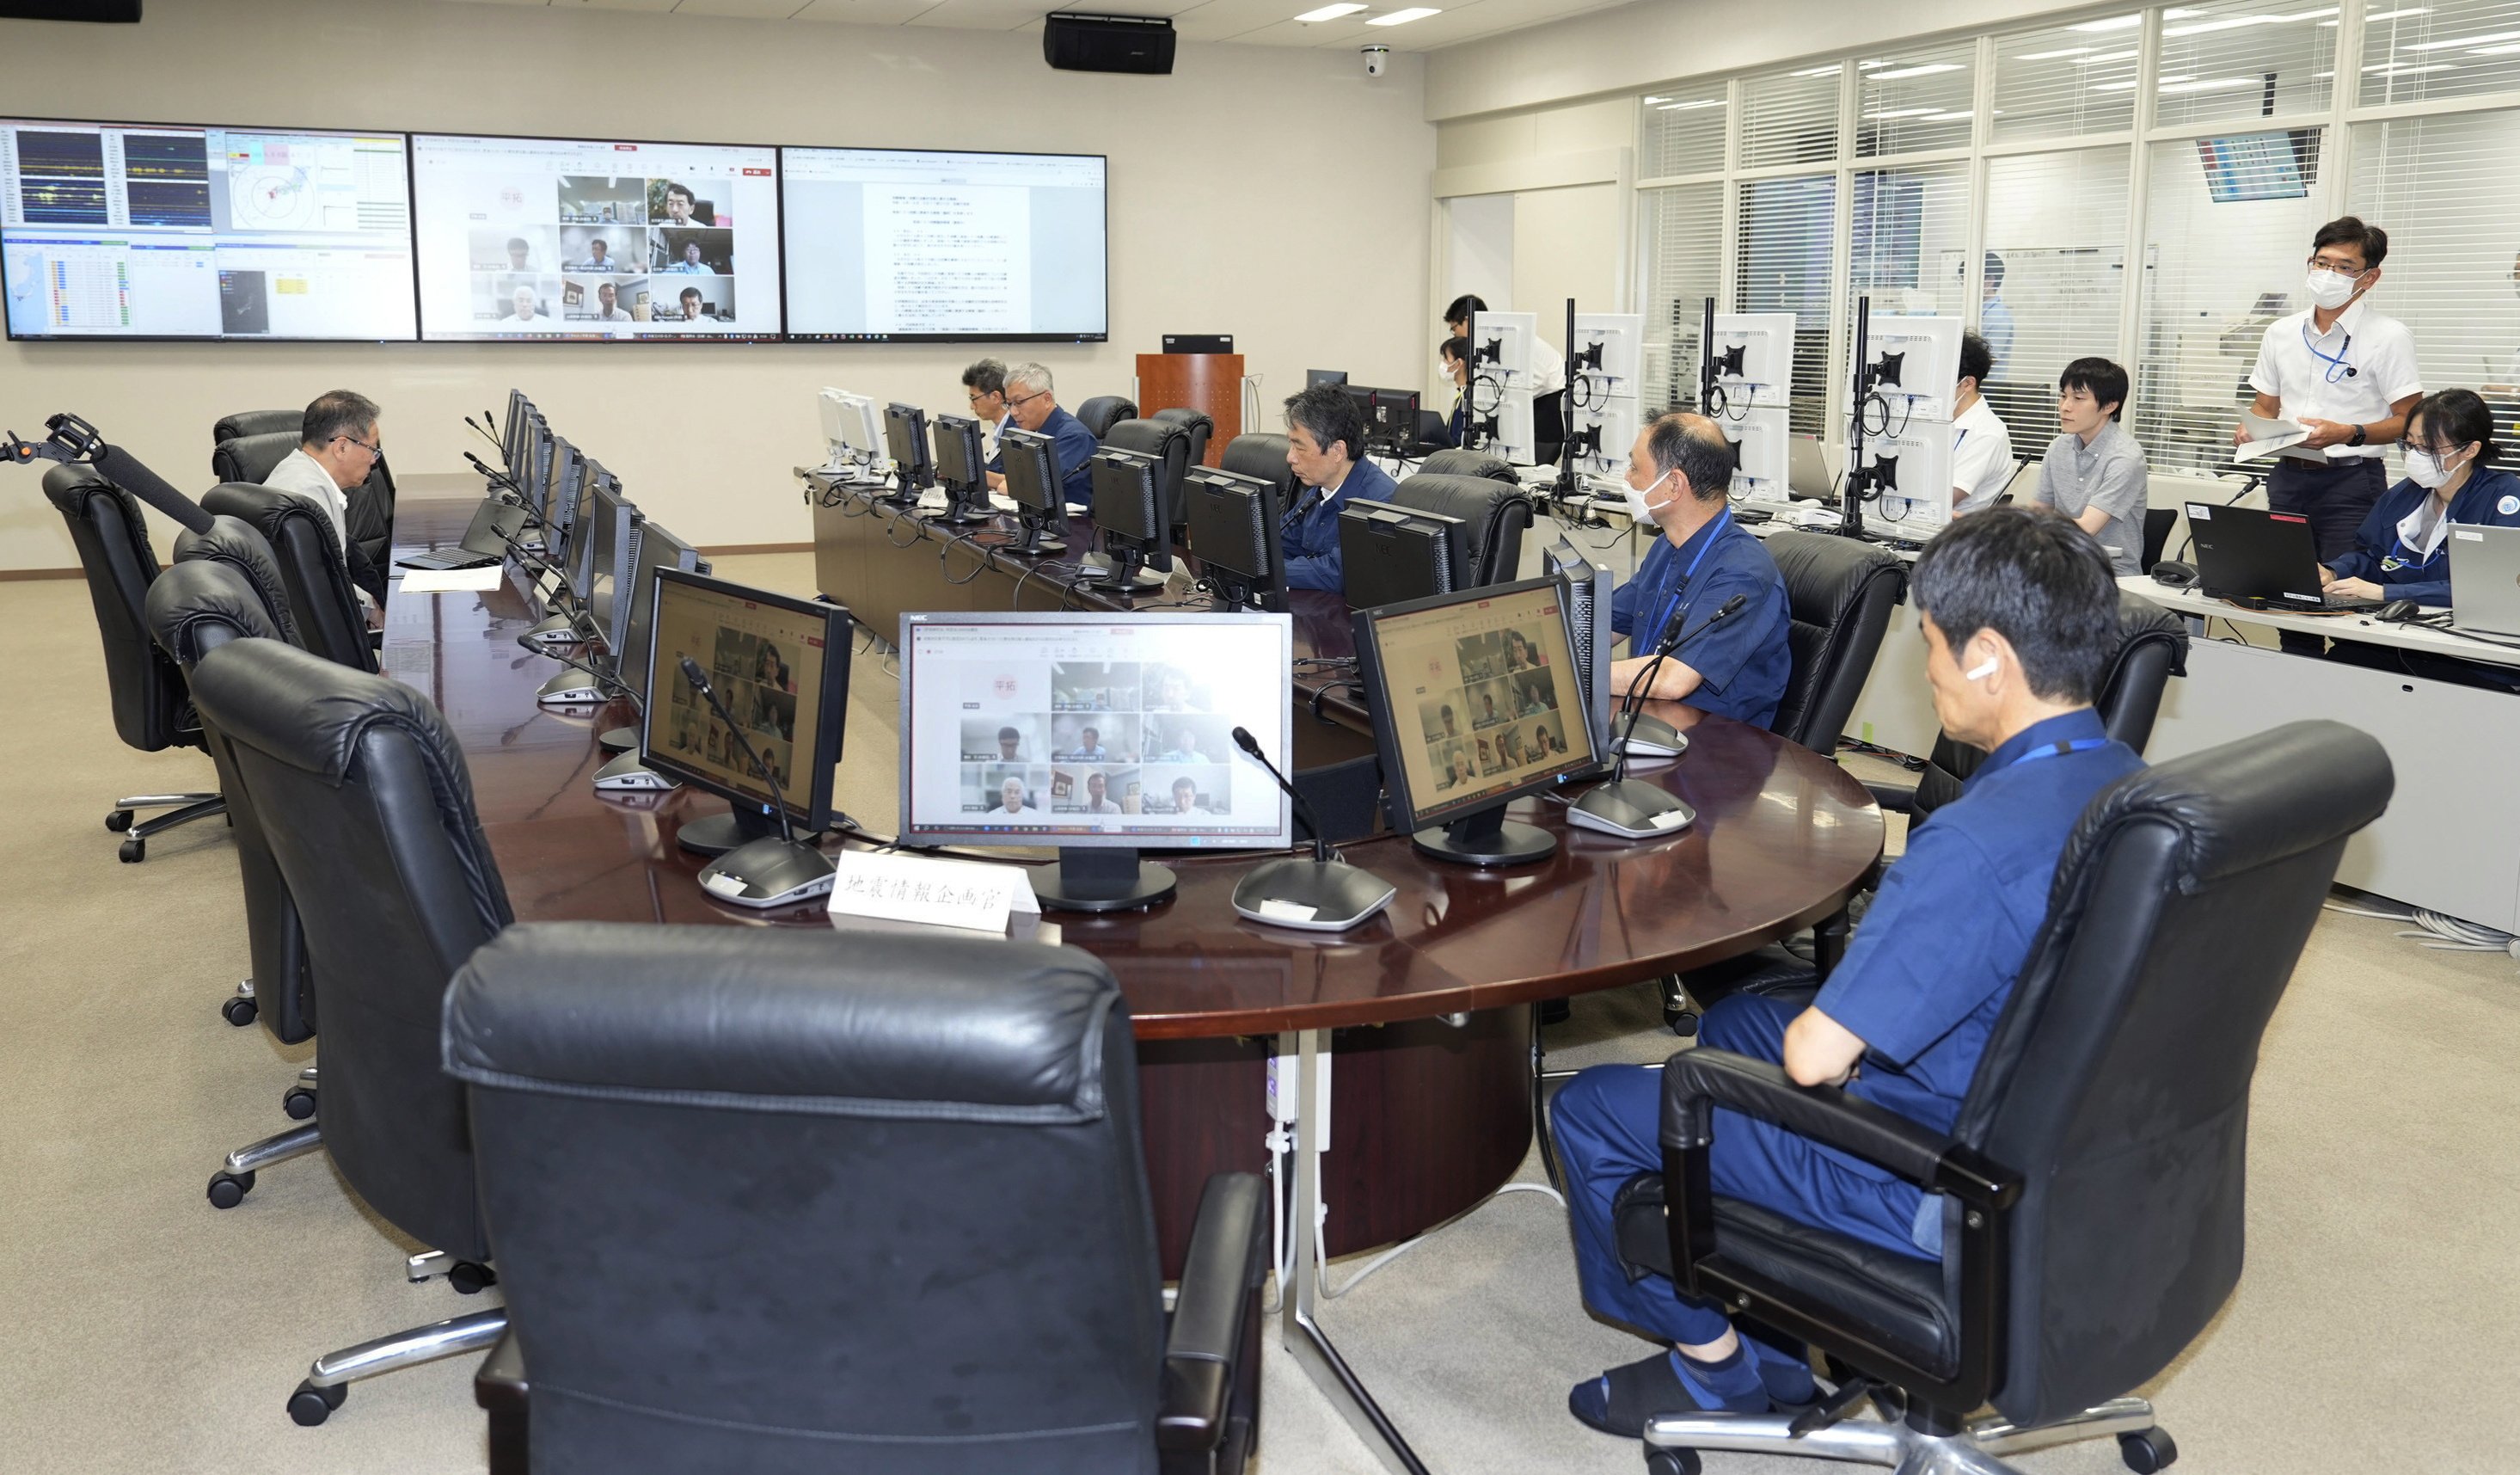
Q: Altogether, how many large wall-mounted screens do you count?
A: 3